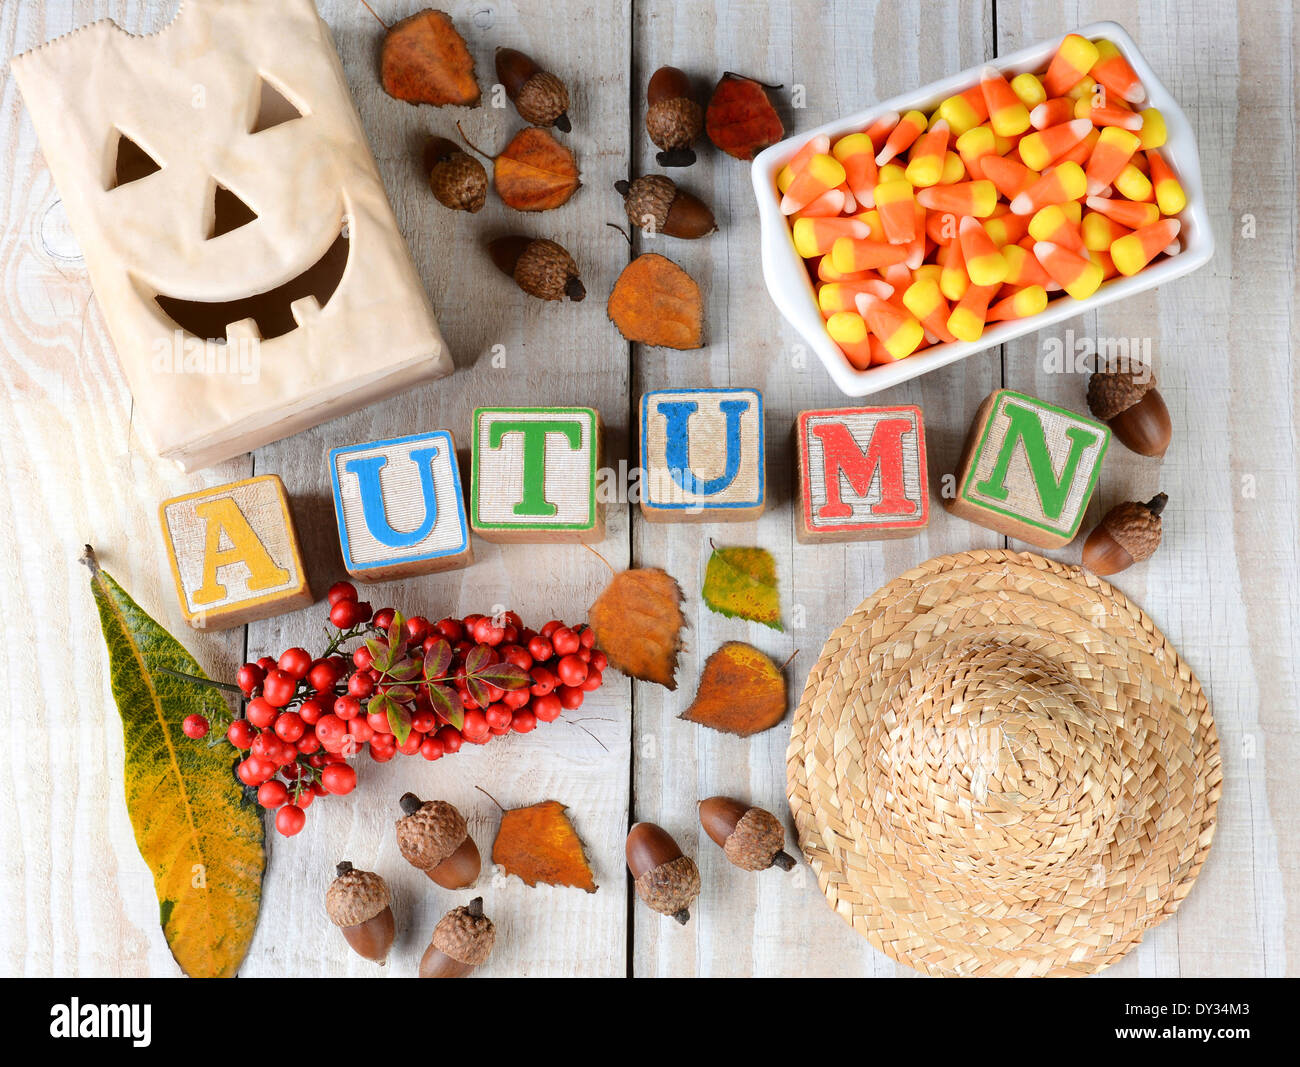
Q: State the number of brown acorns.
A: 12